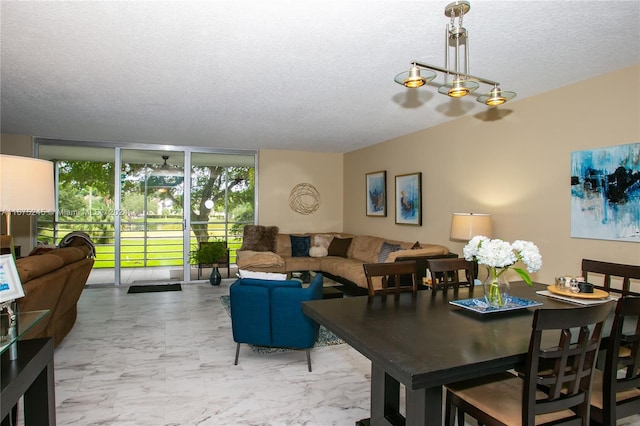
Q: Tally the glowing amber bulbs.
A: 3